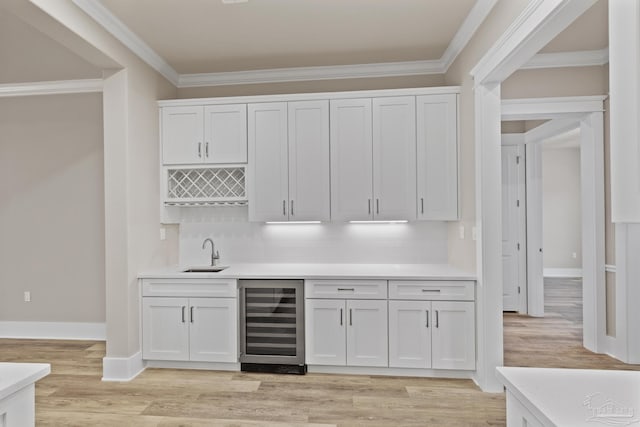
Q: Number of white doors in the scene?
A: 14